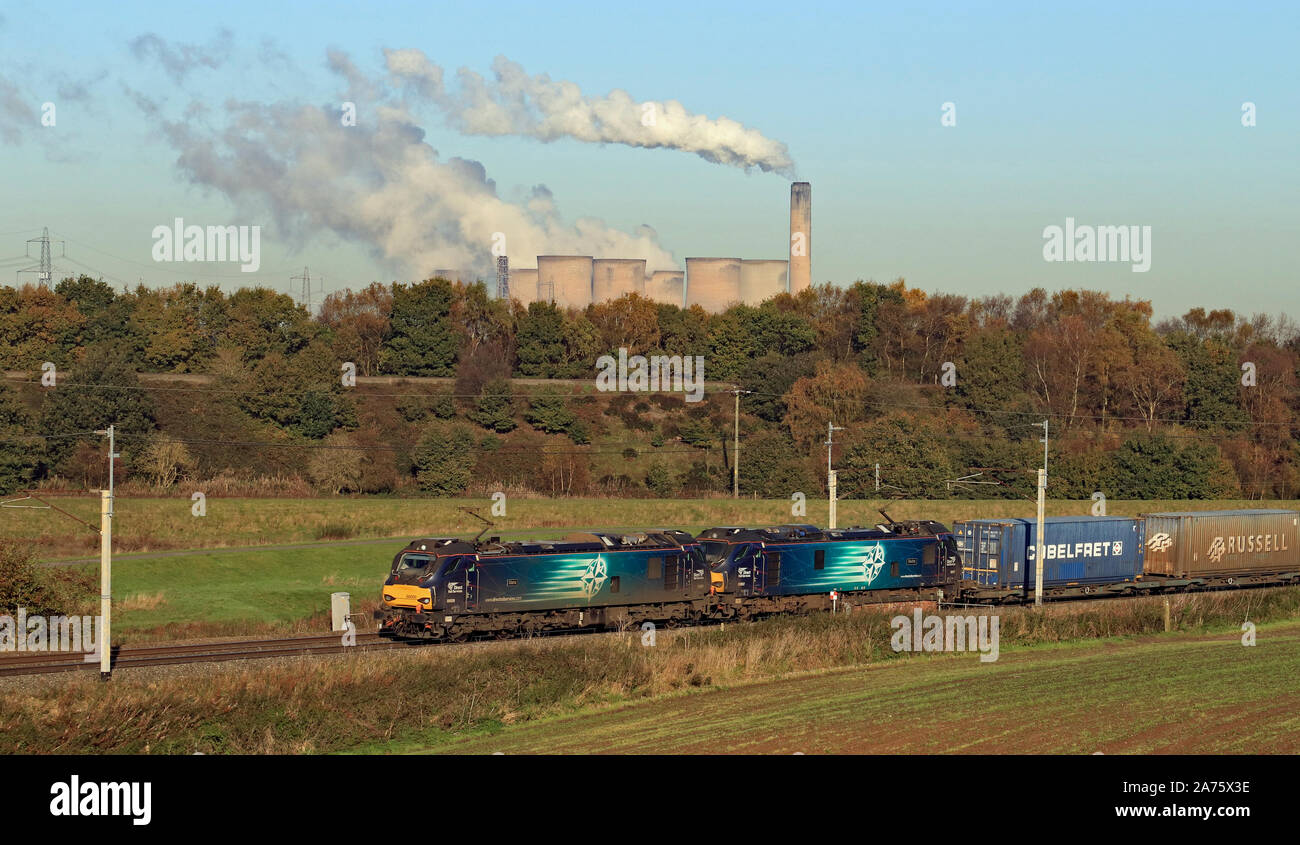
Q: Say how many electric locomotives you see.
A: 2